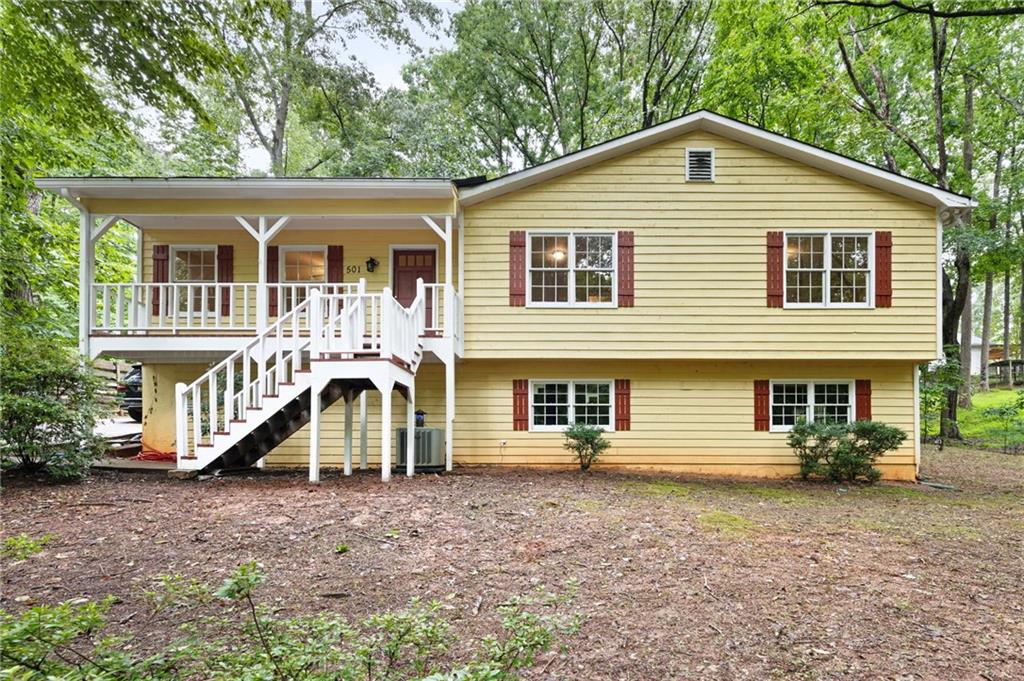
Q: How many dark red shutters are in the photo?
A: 12